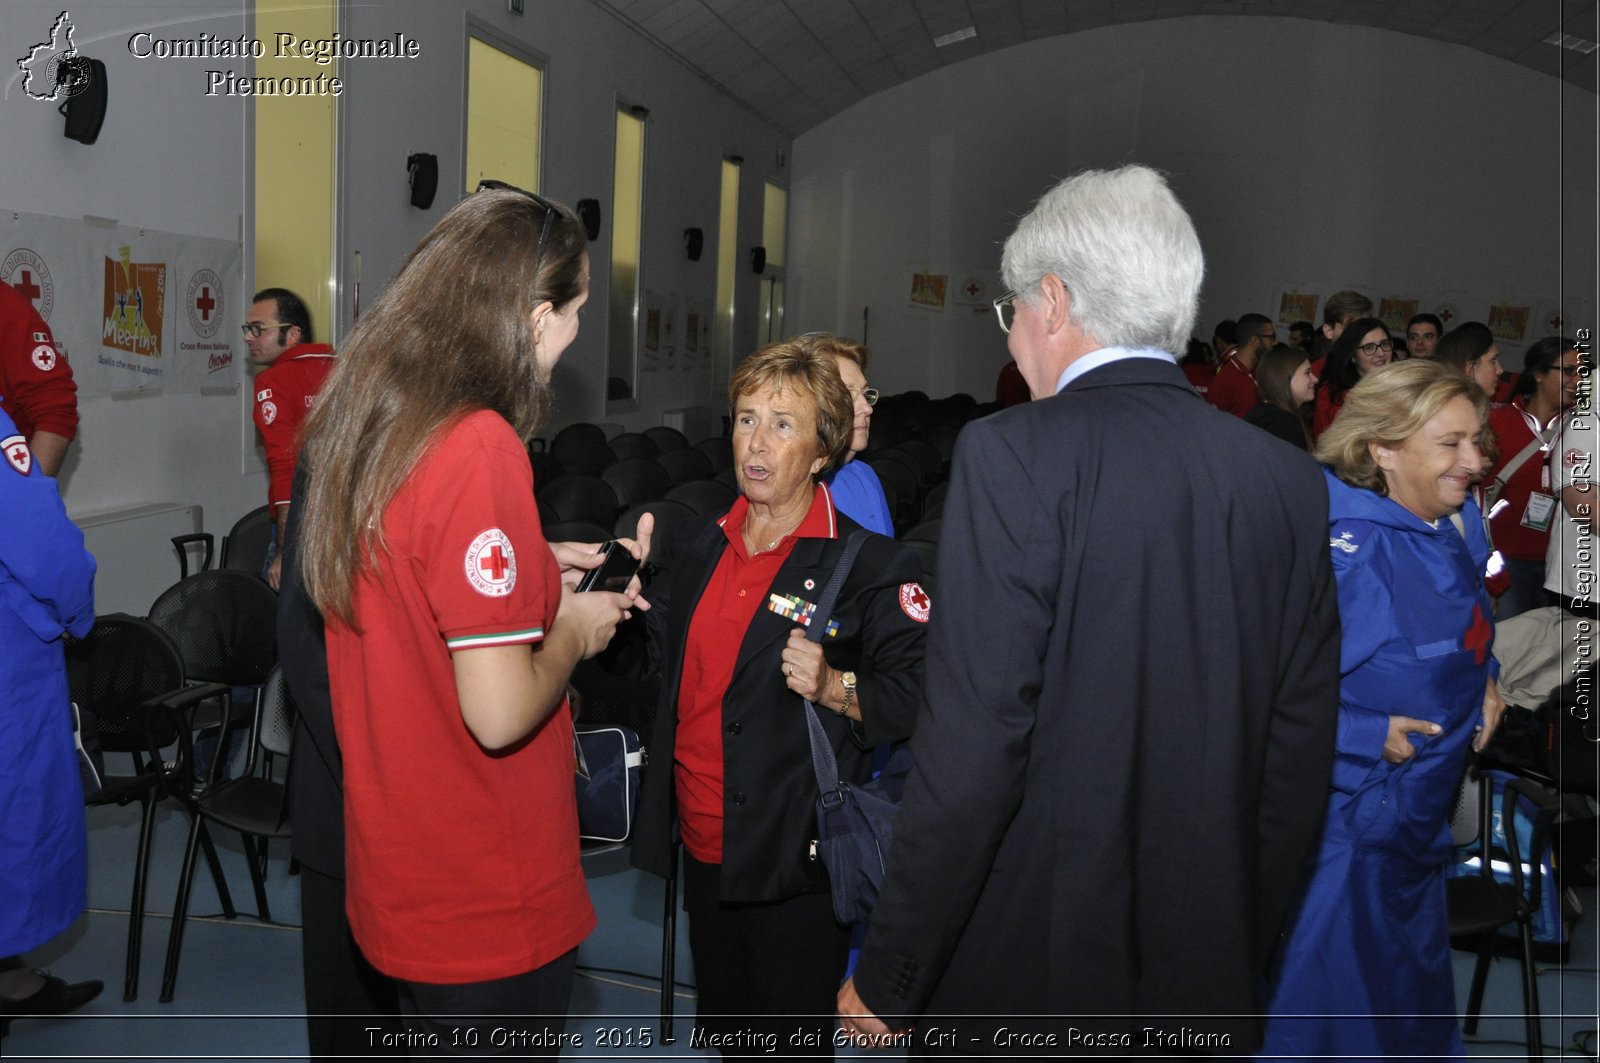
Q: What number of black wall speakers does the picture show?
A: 5